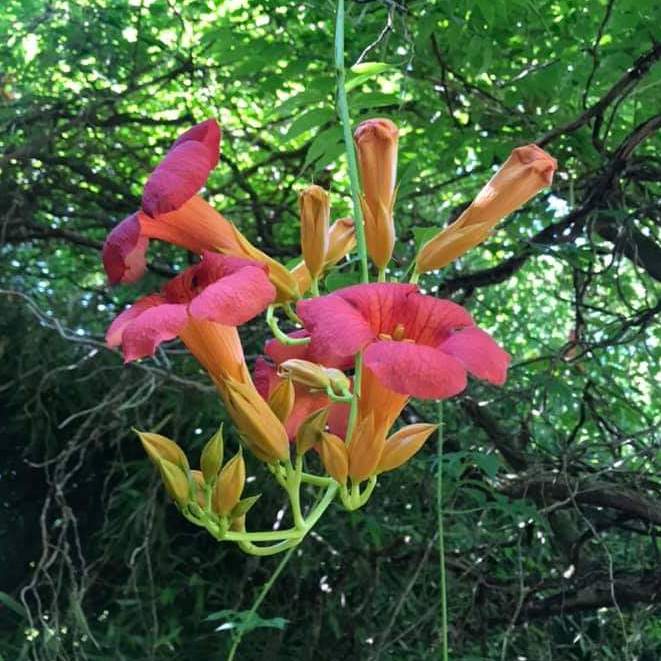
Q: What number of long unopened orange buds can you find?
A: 4